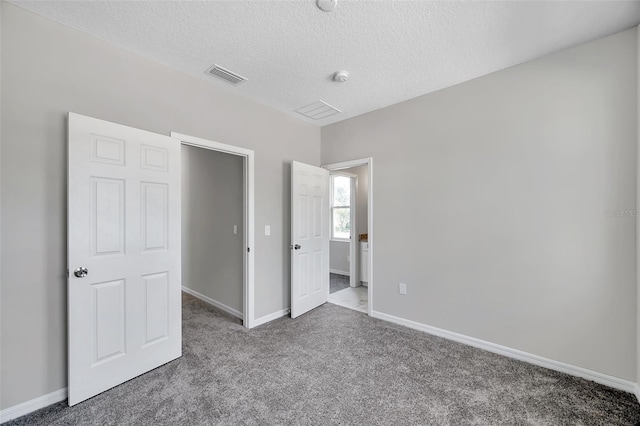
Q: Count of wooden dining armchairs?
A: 0